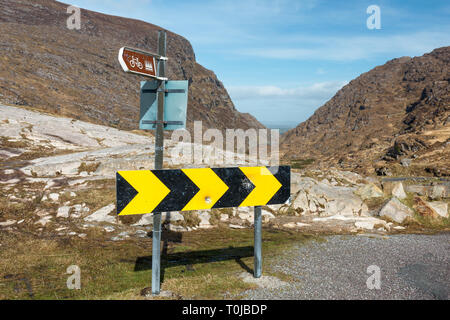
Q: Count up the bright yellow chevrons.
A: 3